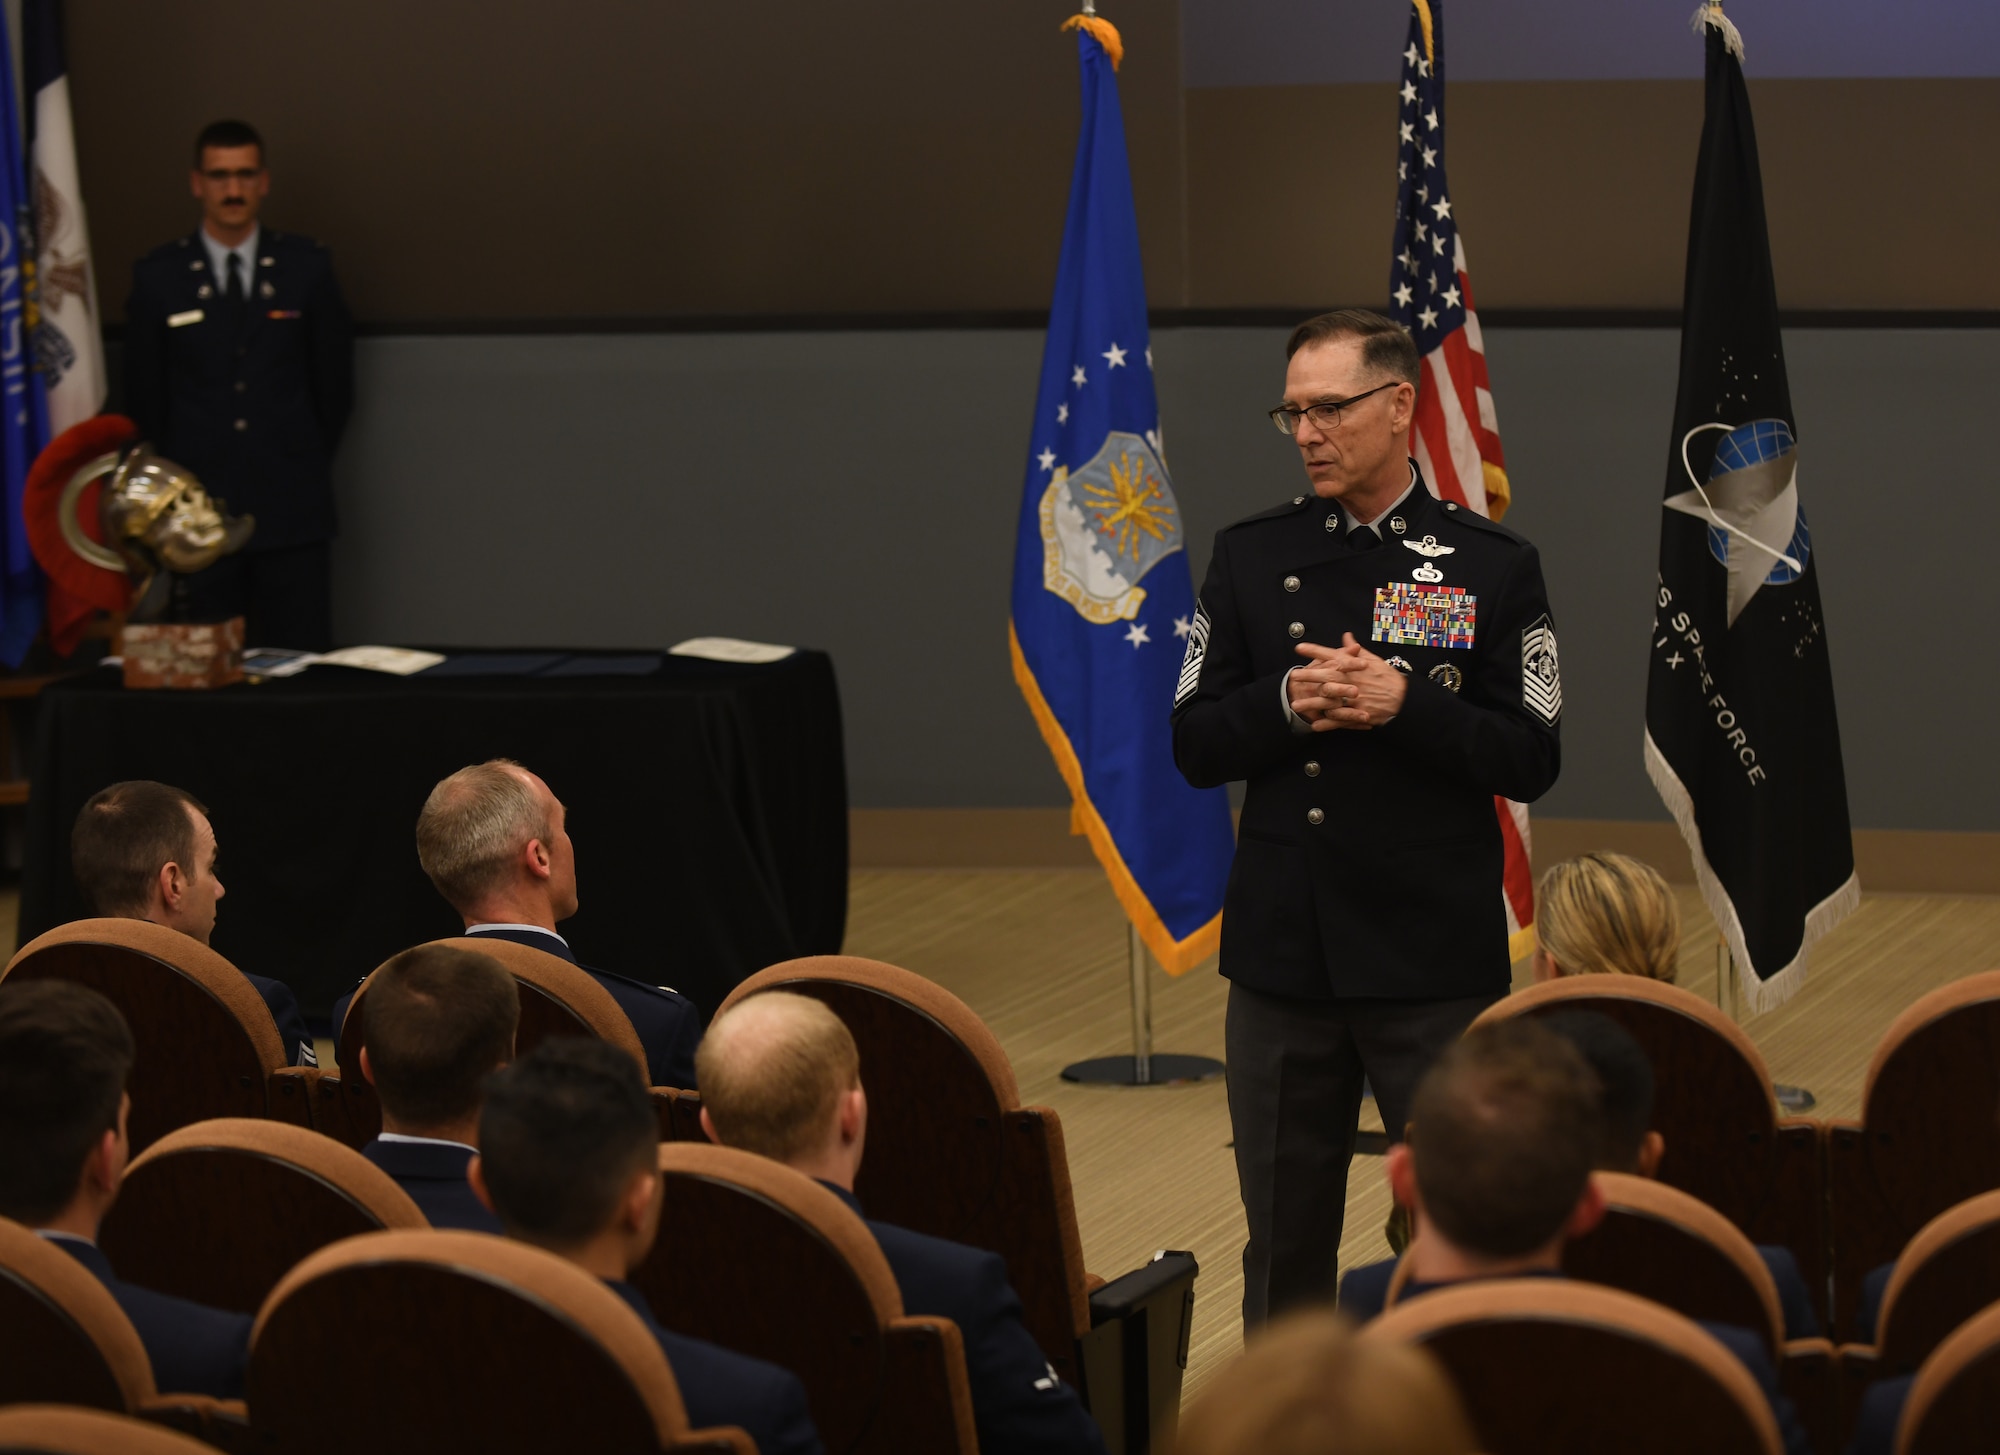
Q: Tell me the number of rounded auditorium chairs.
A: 14